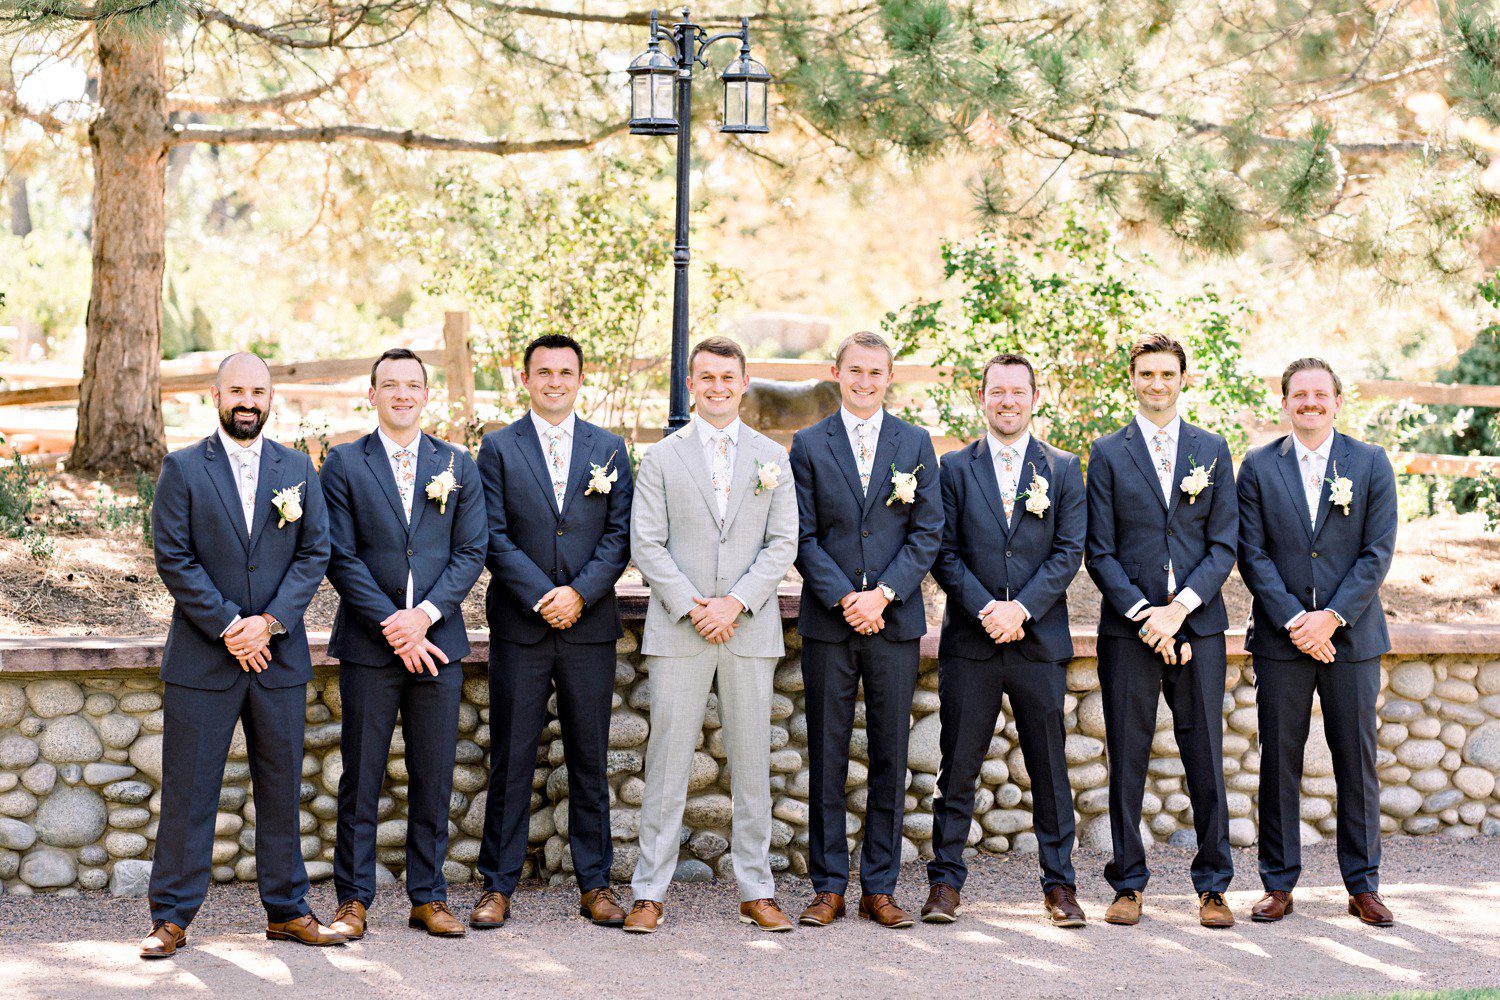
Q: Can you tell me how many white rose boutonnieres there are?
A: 8